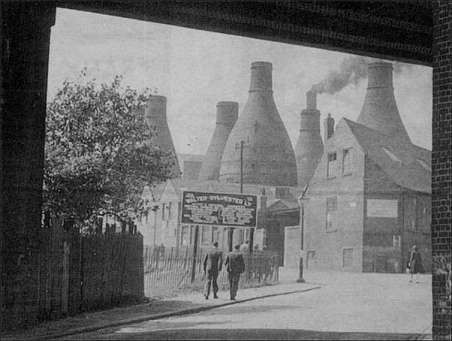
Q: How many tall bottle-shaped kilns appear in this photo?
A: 5